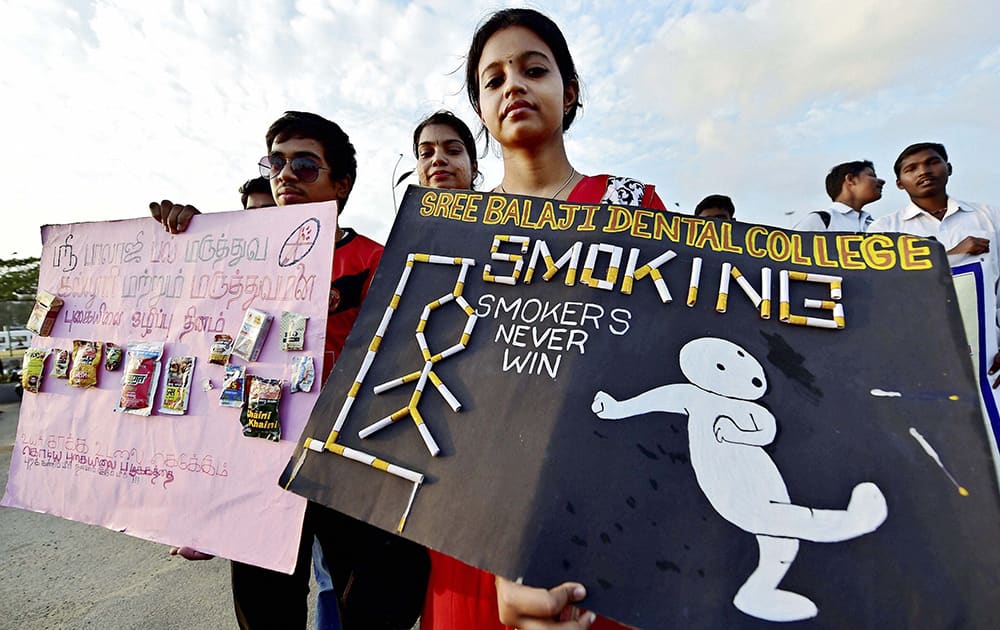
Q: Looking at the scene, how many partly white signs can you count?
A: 2